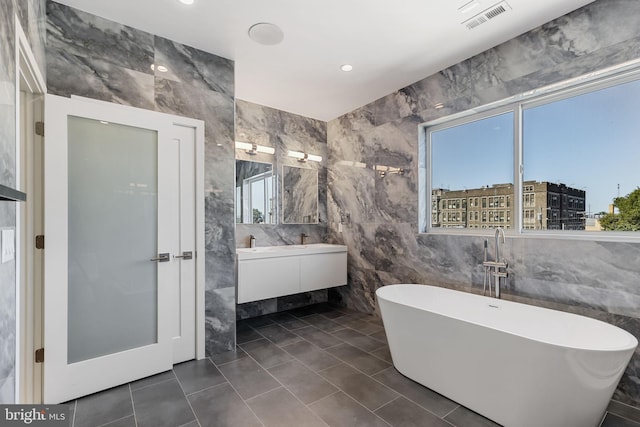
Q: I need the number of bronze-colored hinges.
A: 3